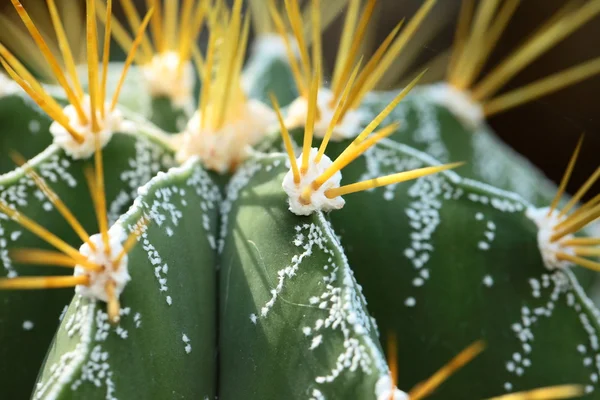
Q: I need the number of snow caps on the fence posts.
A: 0